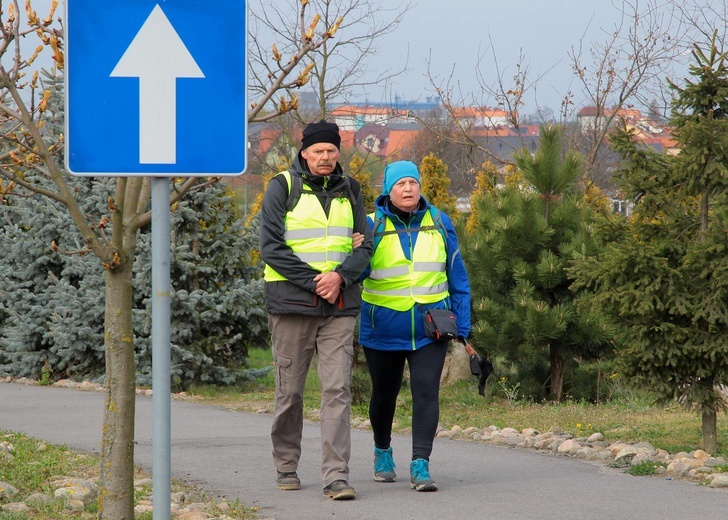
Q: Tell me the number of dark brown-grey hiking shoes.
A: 2